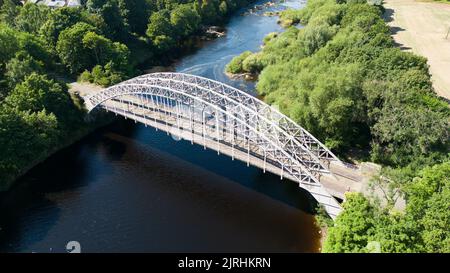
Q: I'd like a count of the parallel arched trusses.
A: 3